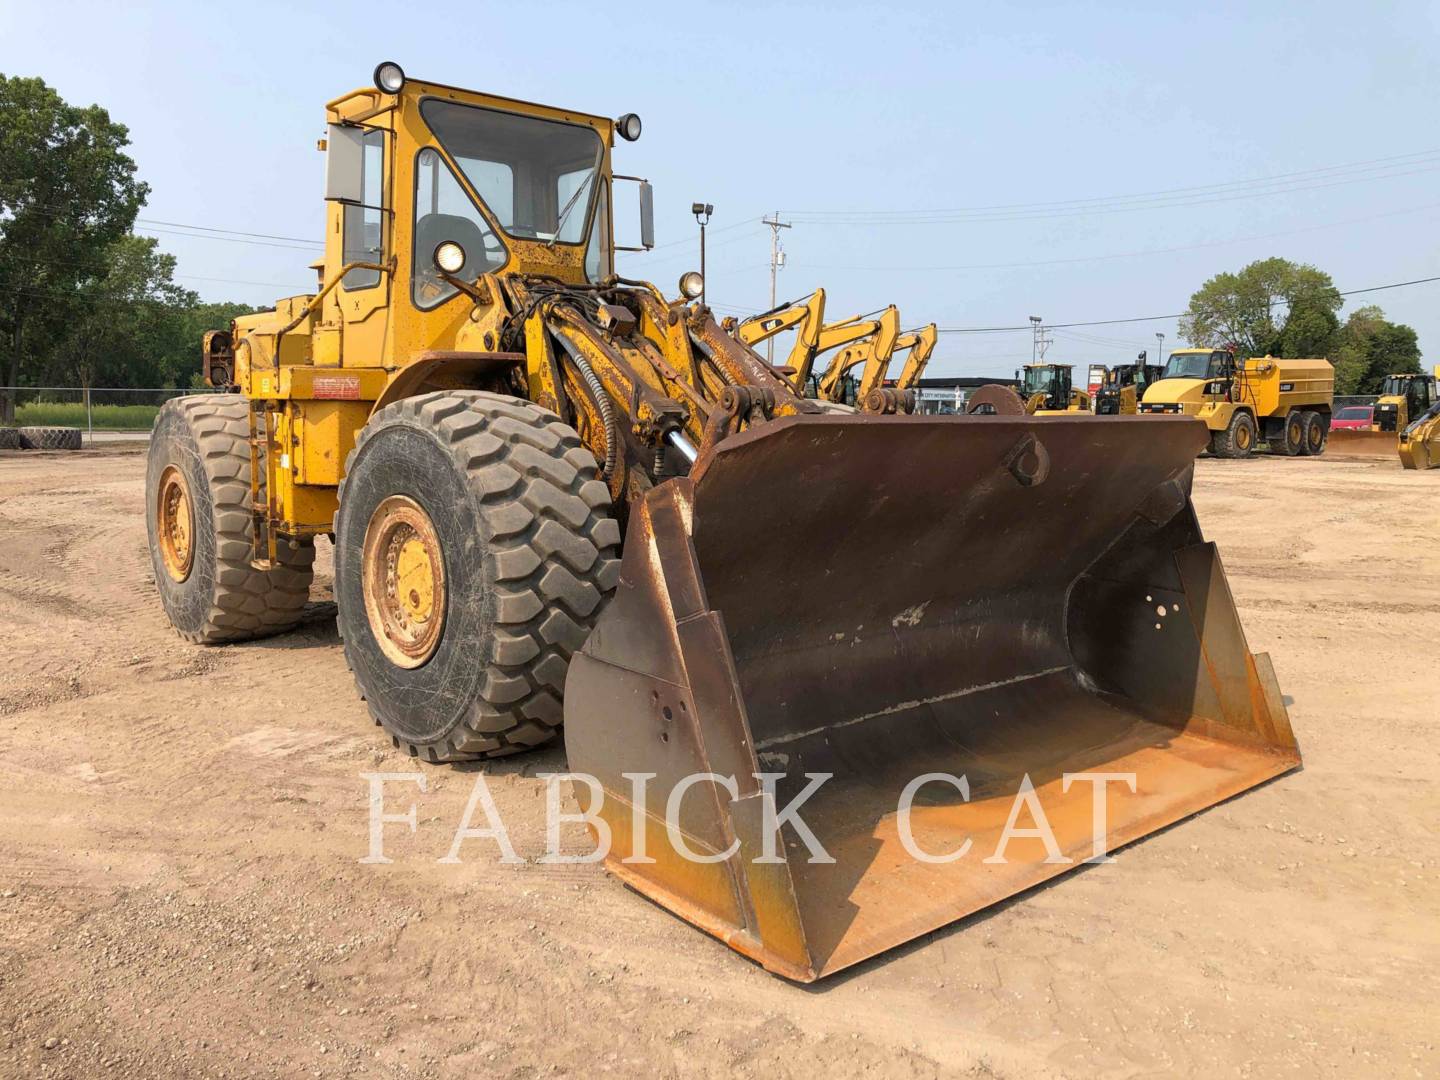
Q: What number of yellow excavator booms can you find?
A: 3